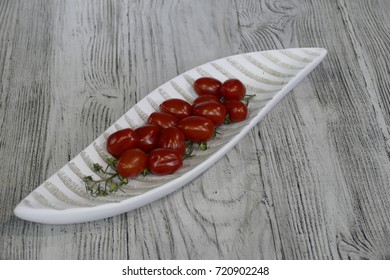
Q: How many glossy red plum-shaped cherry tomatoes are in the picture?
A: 13